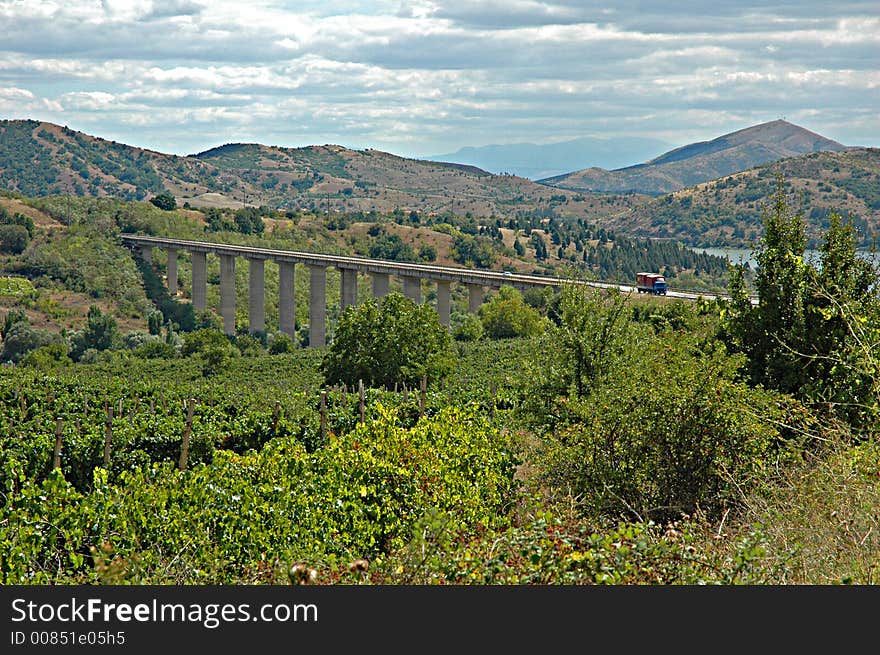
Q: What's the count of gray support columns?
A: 12